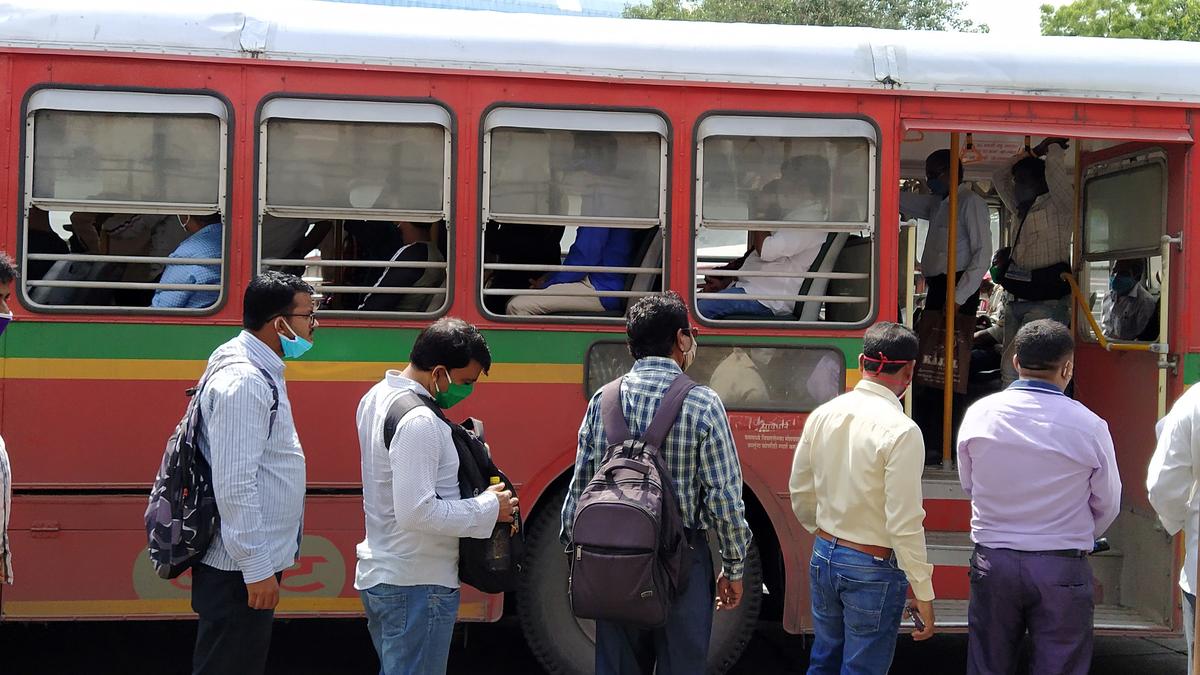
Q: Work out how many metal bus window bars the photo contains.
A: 8